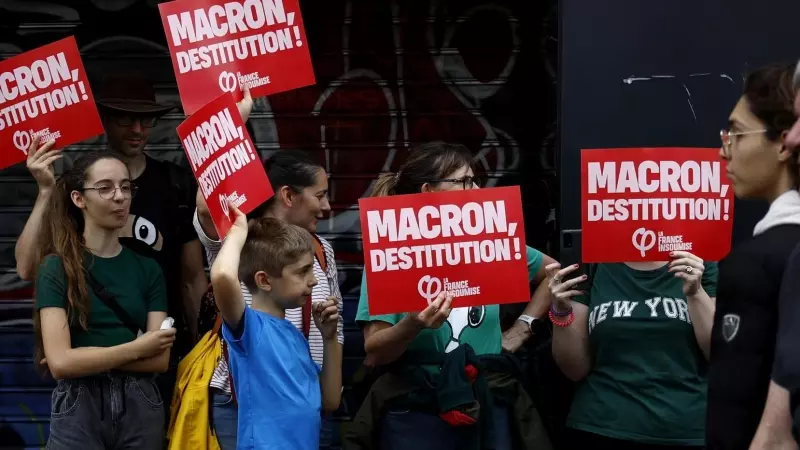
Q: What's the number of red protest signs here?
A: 5